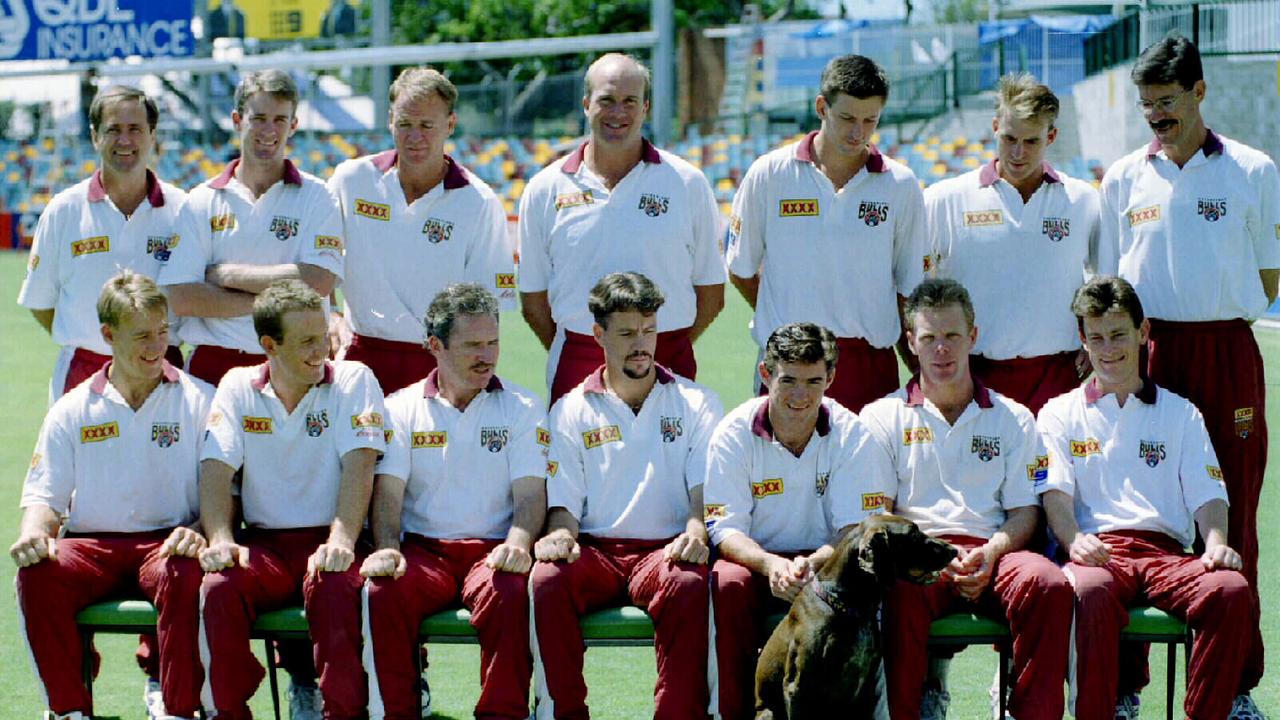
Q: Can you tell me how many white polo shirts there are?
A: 14